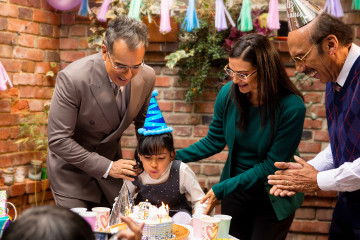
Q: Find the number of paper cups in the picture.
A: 6